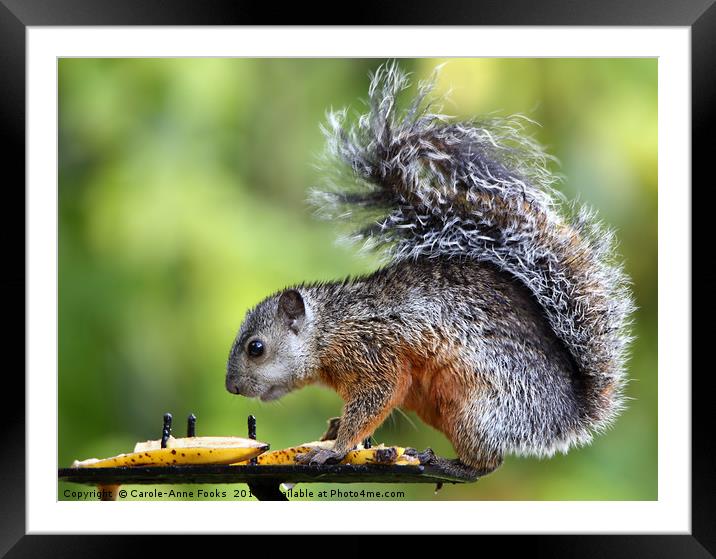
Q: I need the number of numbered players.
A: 0